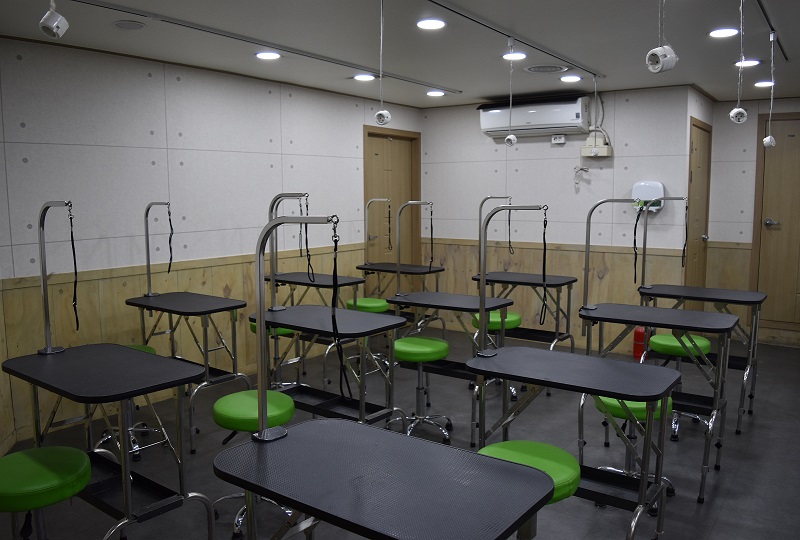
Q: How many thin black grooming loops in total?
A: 11